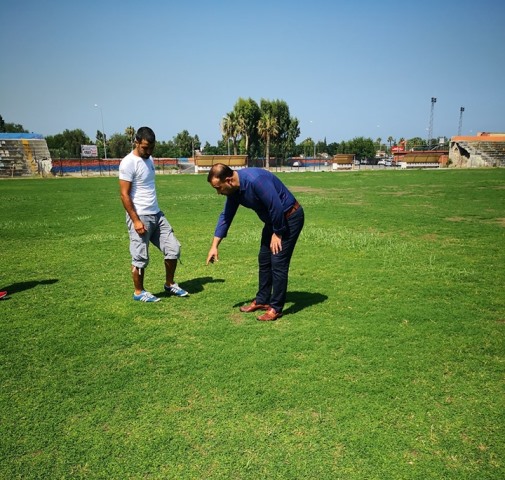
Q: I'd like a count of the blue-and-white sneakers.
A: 2